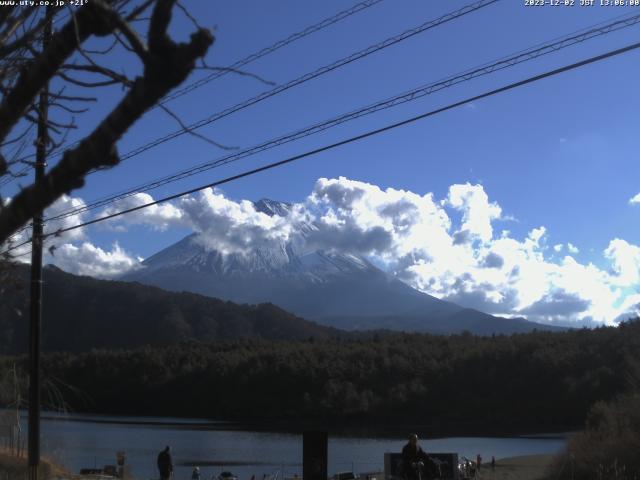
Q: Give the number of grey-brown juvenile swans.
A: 0